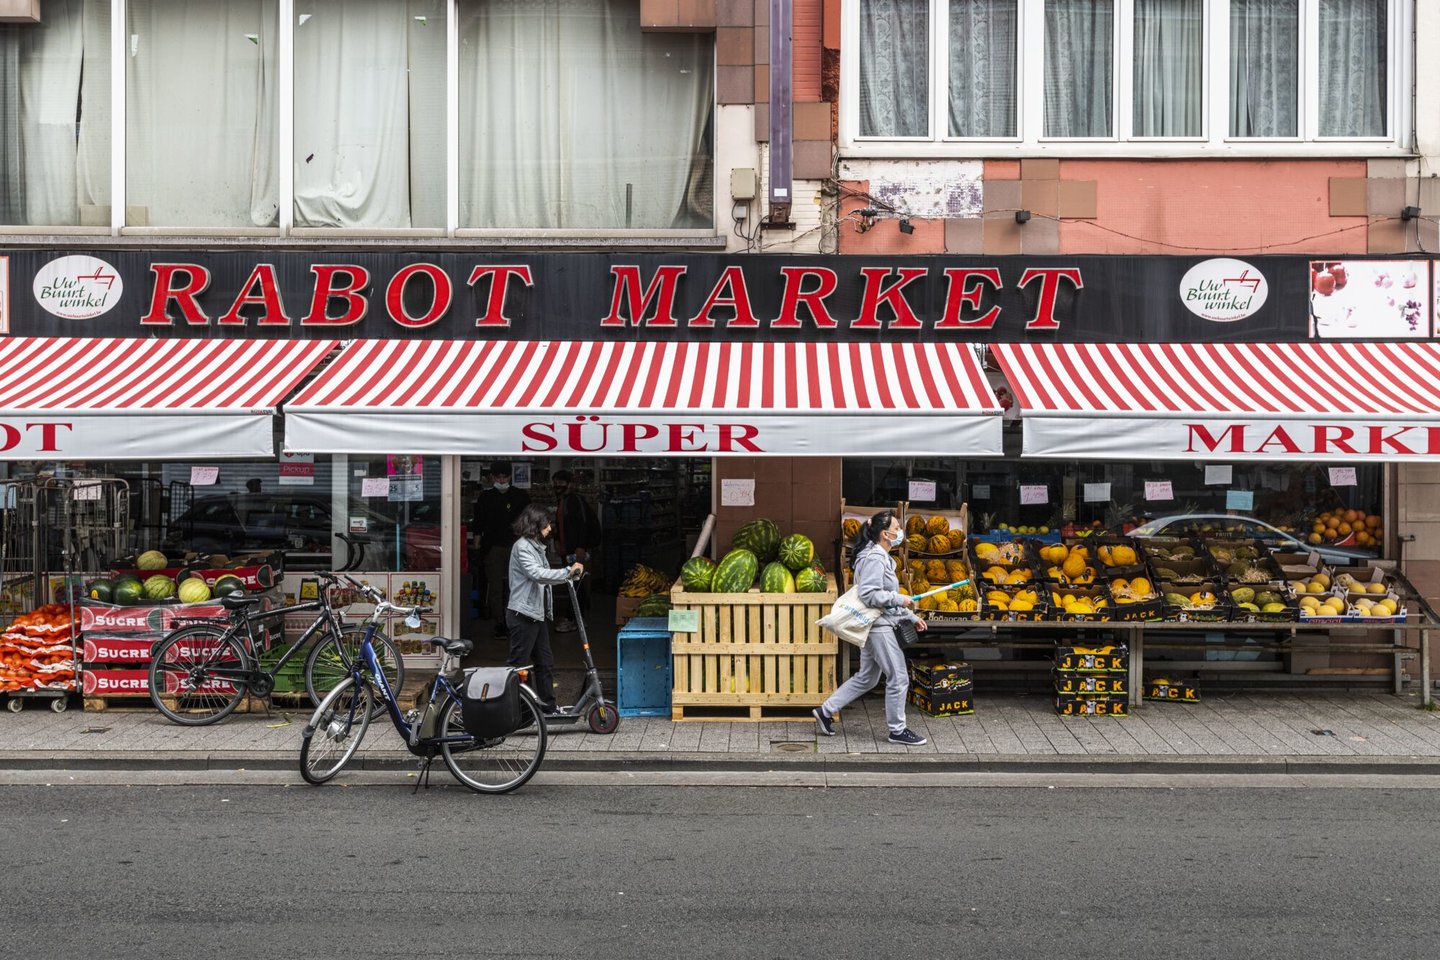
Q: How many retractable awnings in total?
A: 3